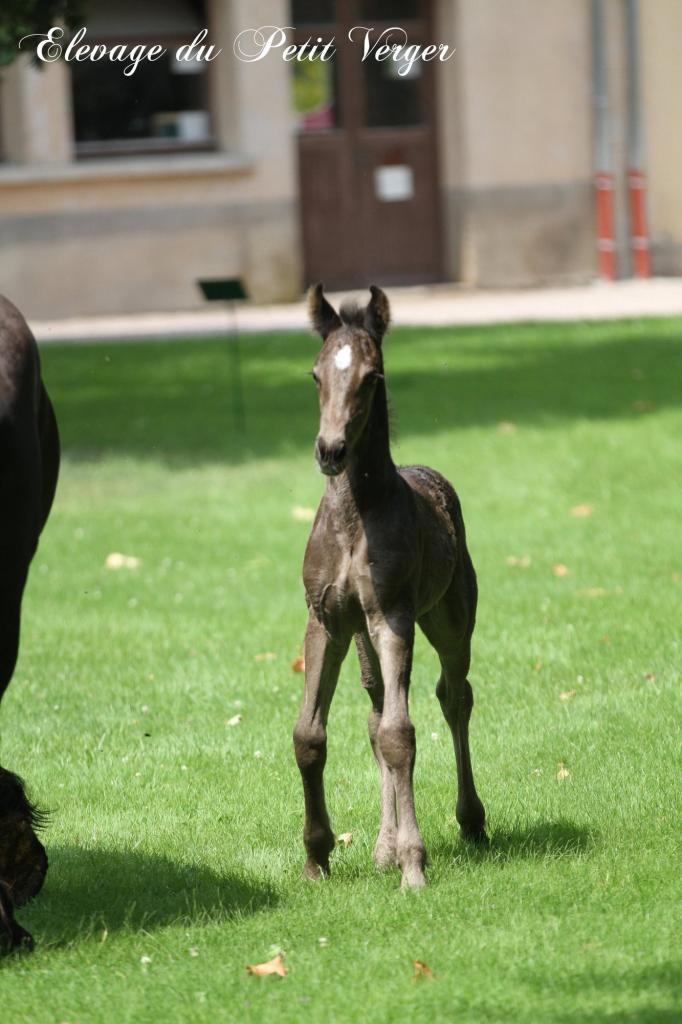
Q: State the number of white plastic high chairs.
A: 0